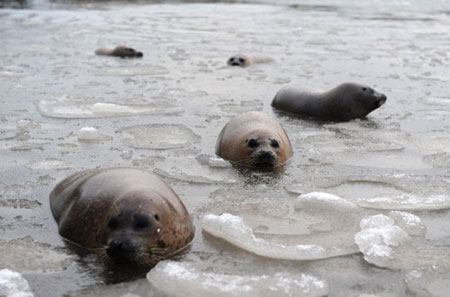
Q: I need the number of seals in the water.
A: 5